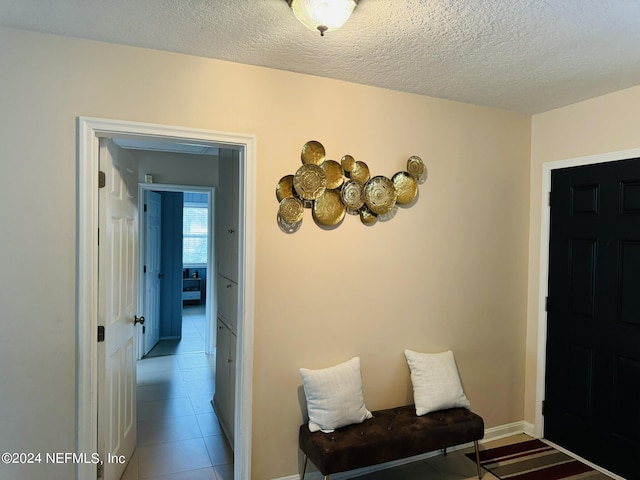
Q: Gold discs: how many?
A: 13